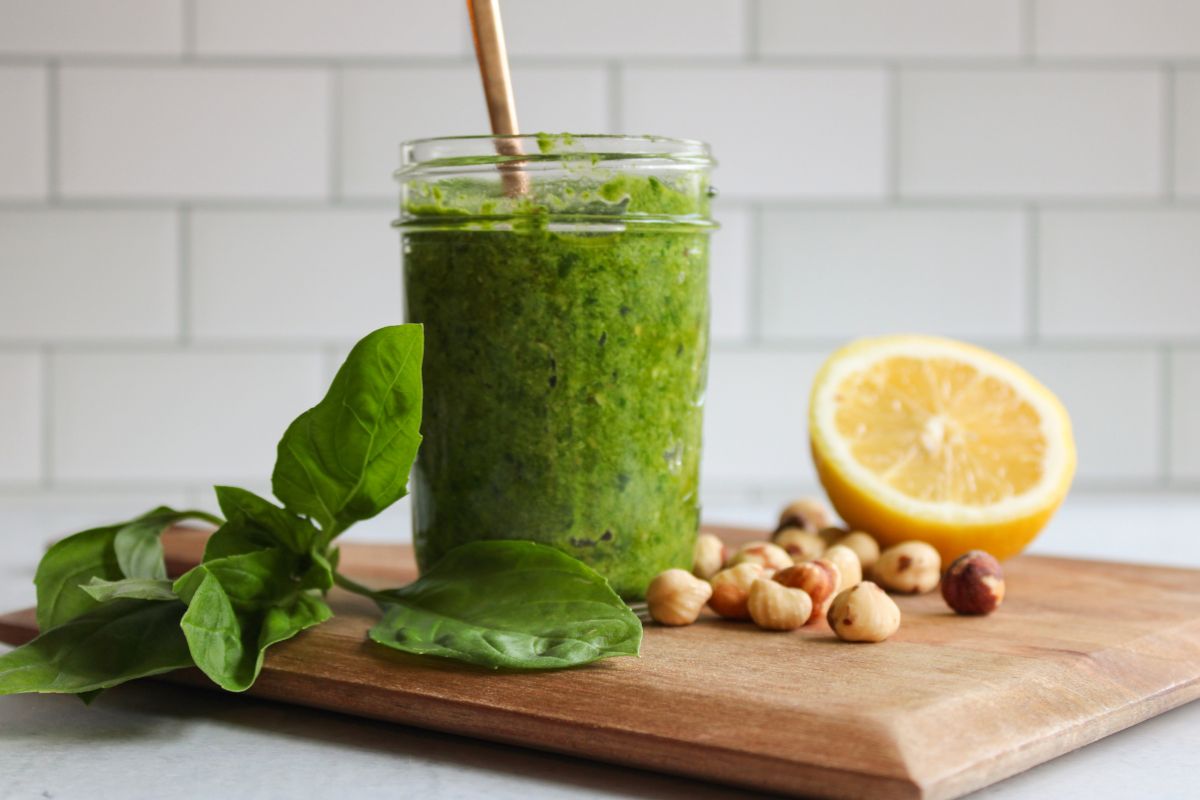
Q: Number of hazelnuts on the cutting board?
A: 14